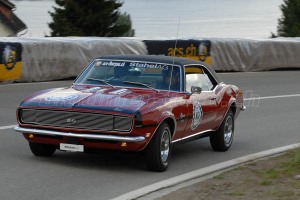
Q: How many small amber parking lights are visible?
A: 2